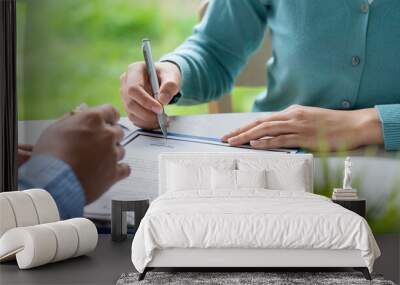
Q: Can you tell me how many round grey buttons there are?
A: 3